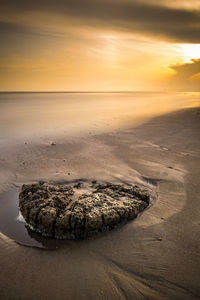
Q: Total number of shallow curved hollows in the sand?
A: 1